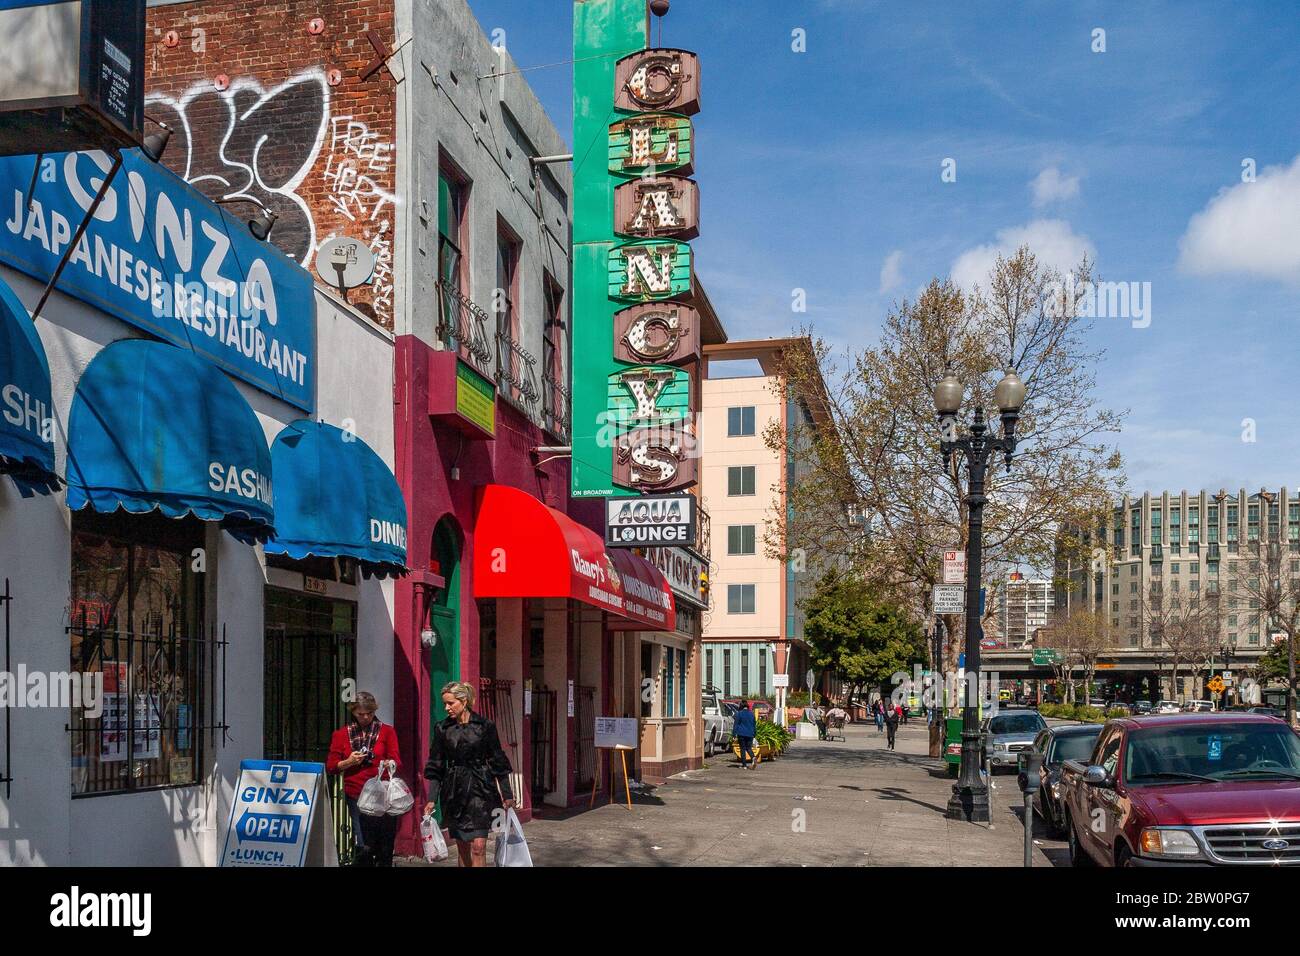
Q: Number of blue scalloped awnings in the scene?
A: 3